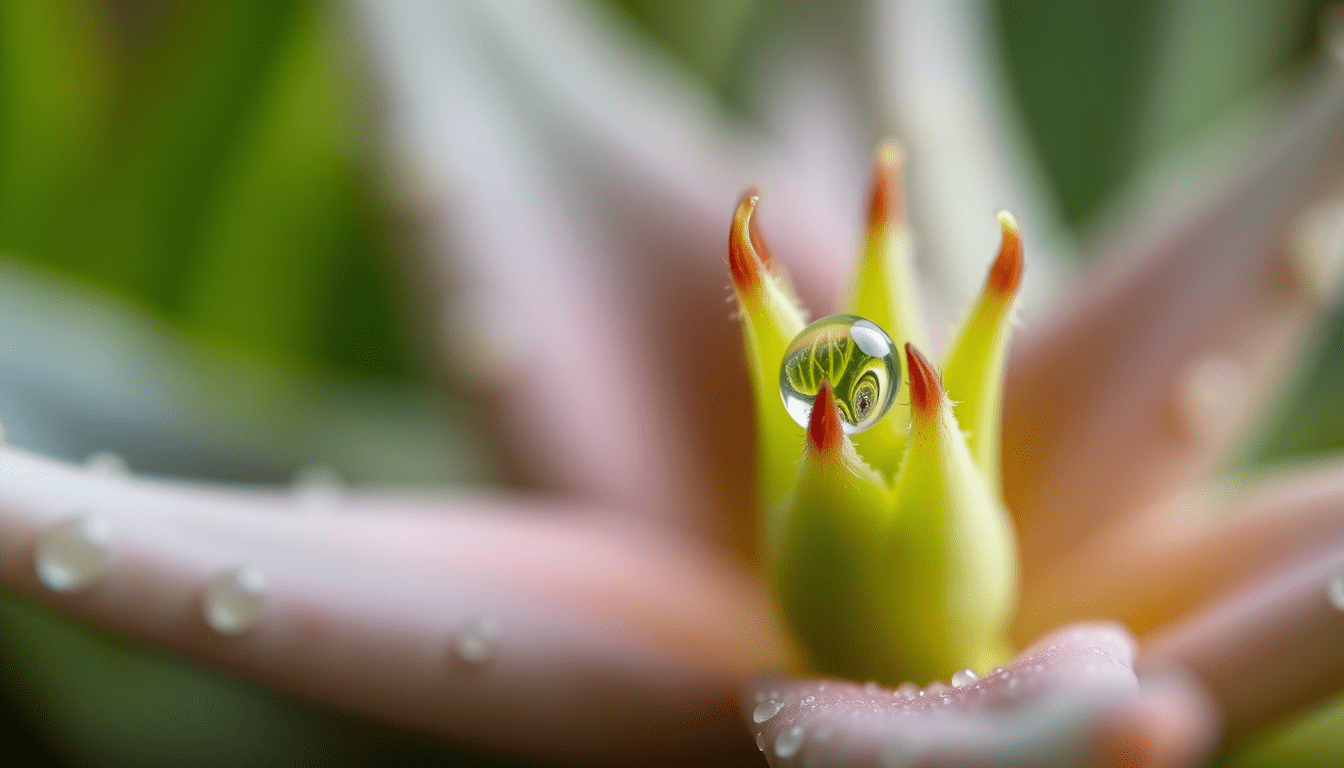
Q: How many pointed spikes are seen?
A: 5